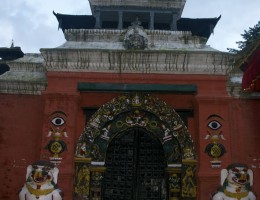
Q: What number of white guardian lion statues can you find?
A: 2